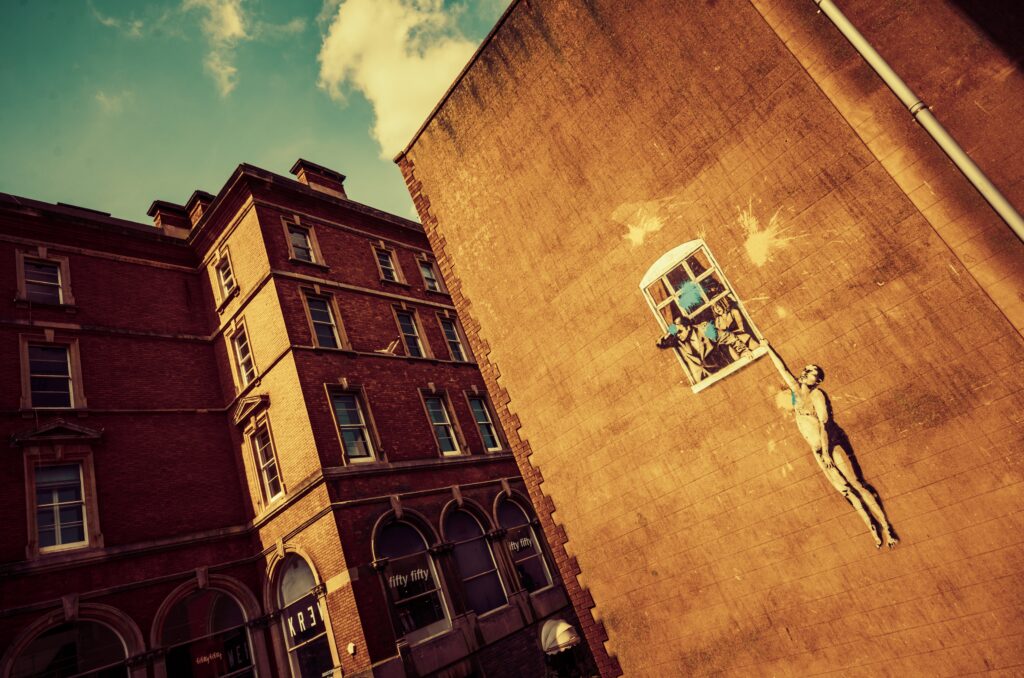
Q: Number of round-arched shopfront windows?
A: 6